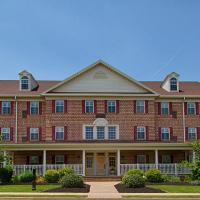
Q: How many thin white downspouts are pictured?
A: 2